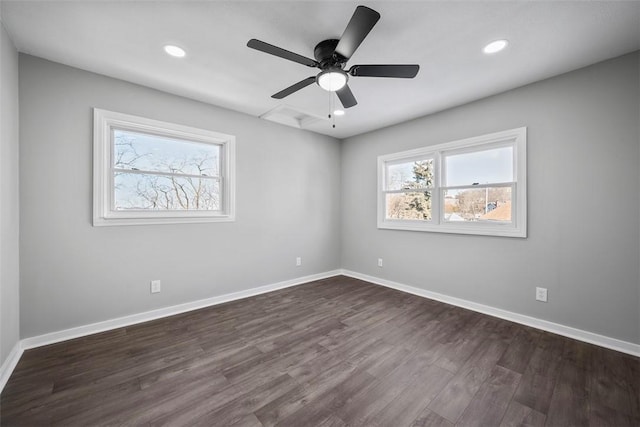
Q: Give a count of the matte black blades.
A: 5